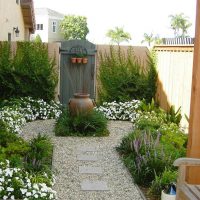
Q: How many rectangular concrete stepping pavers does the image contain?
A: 4